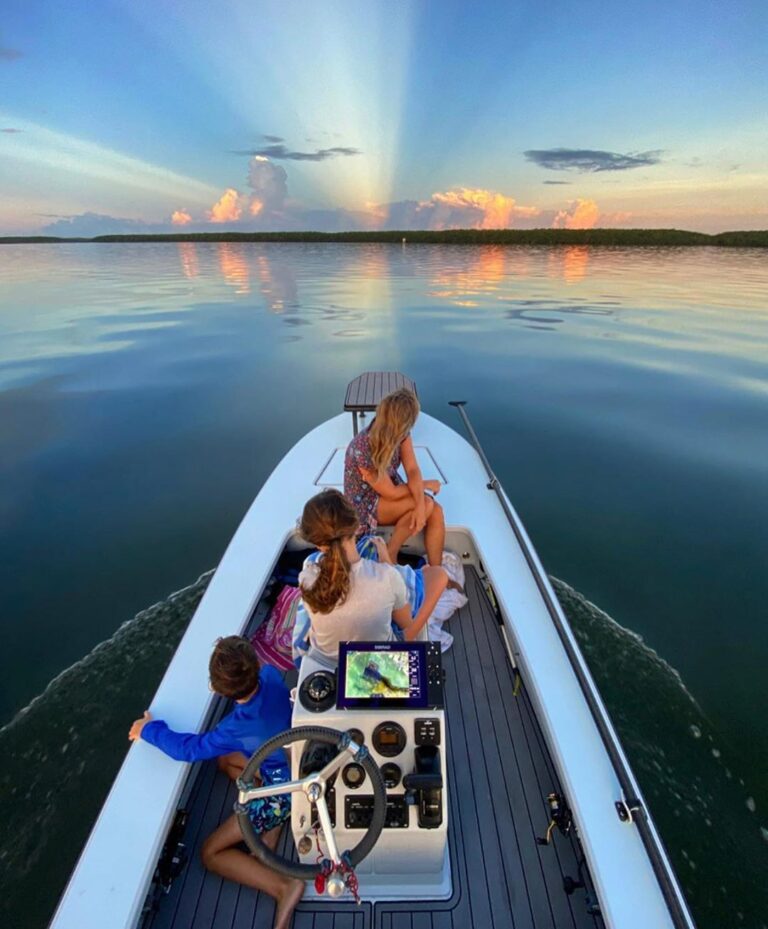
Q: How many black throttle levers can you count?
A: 1